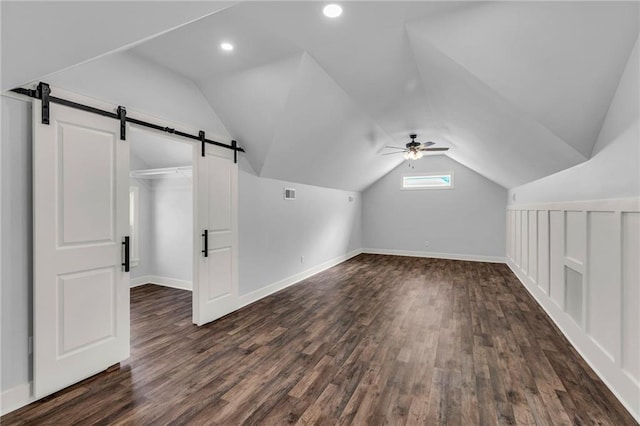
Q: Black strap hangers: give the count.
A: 4